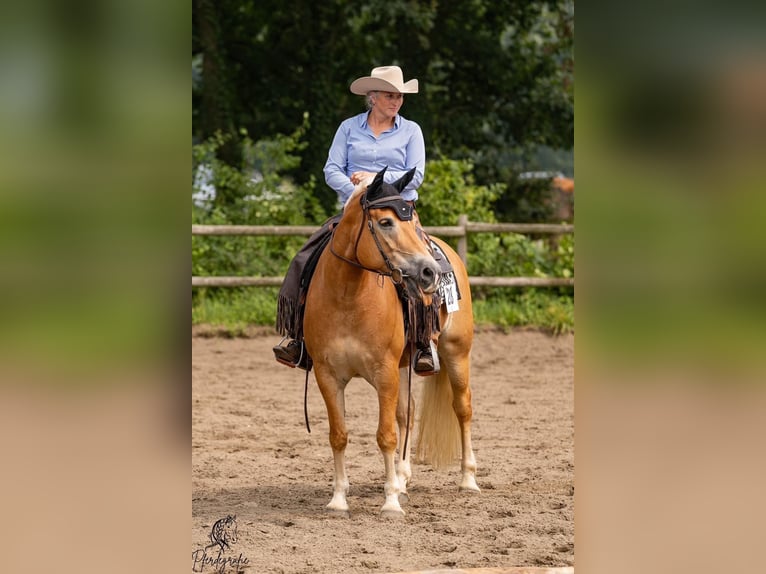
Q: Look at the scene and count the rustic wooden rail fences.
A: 1